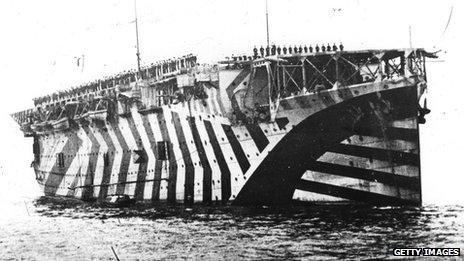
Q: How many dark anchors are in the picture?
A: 1